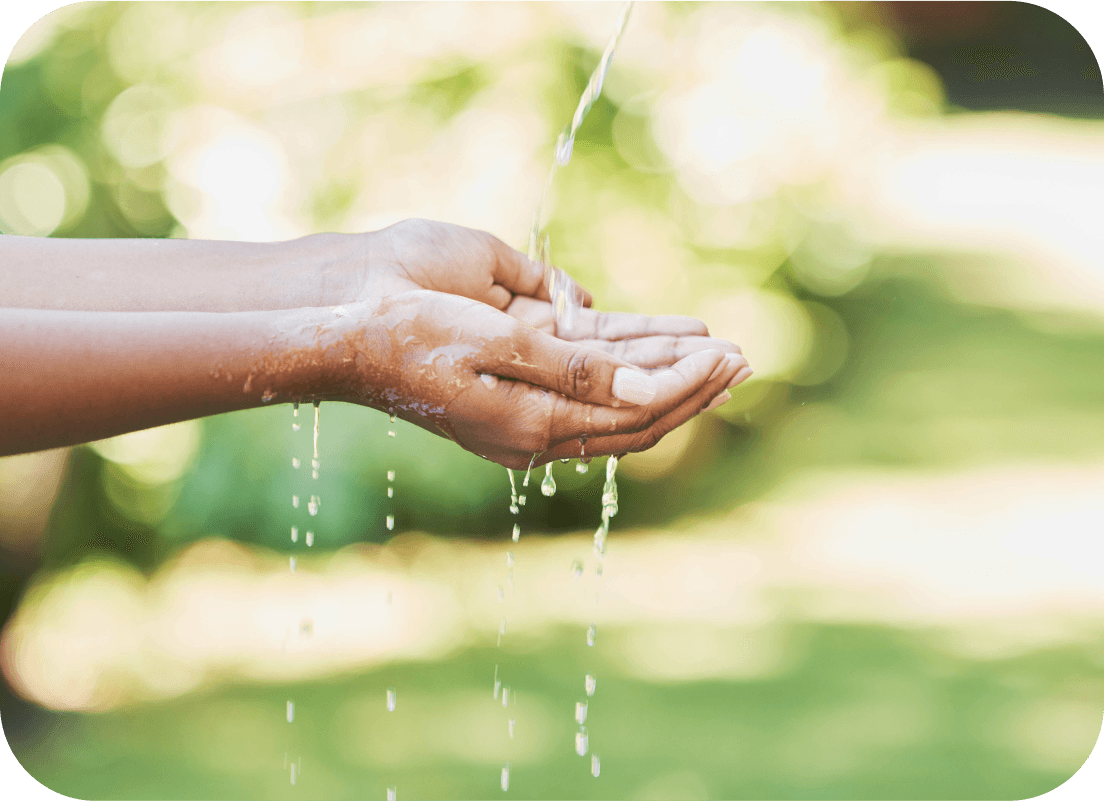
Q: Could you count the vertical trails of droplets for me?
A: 5